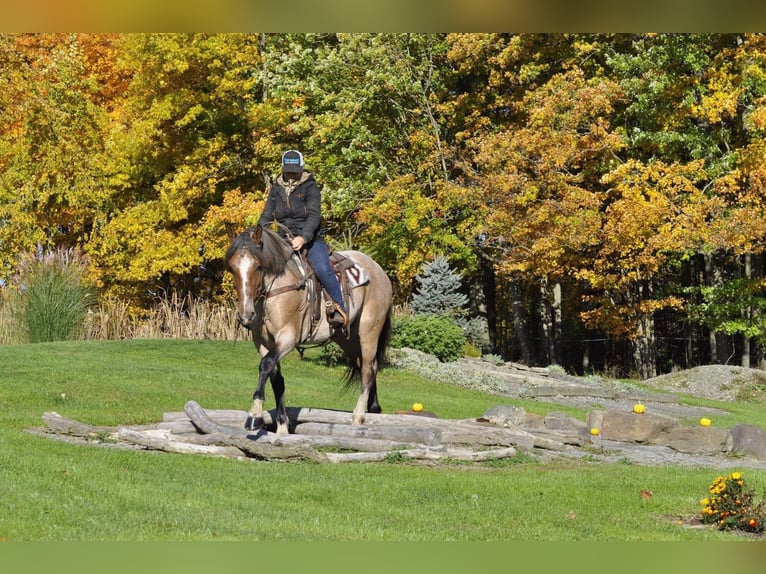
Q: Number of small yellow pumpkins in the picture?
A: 4